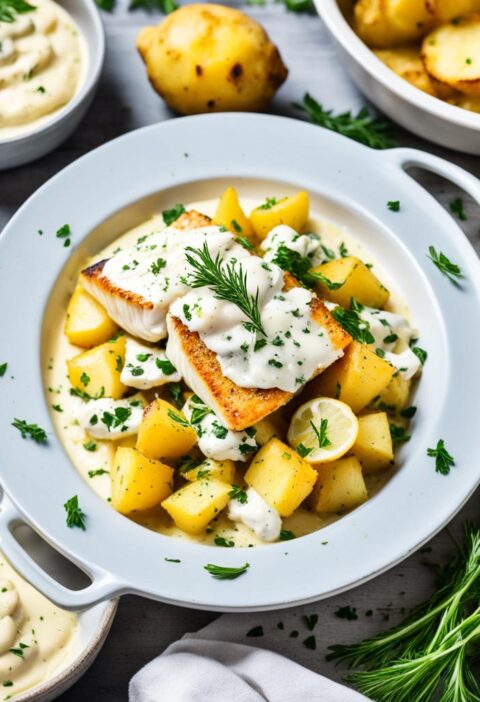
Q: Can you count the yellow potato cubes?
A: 13